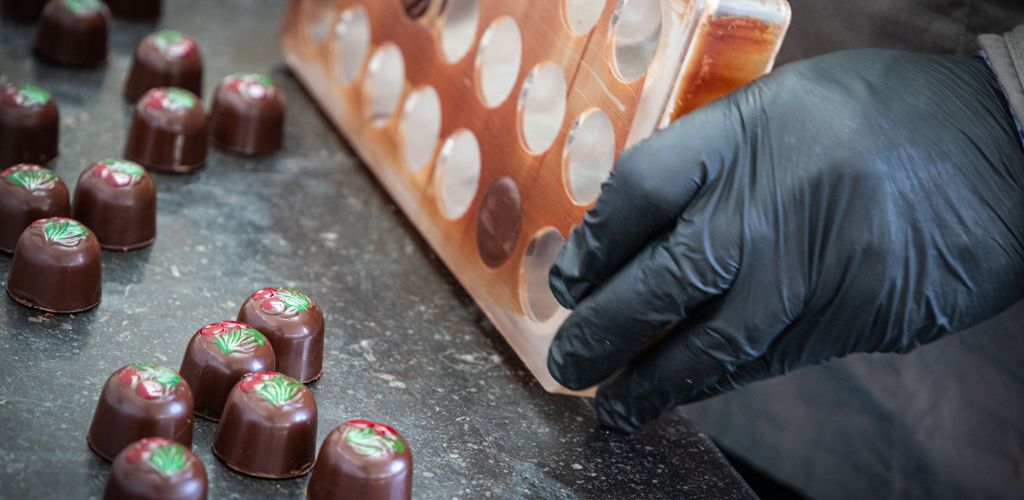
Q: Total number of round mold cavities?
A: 14